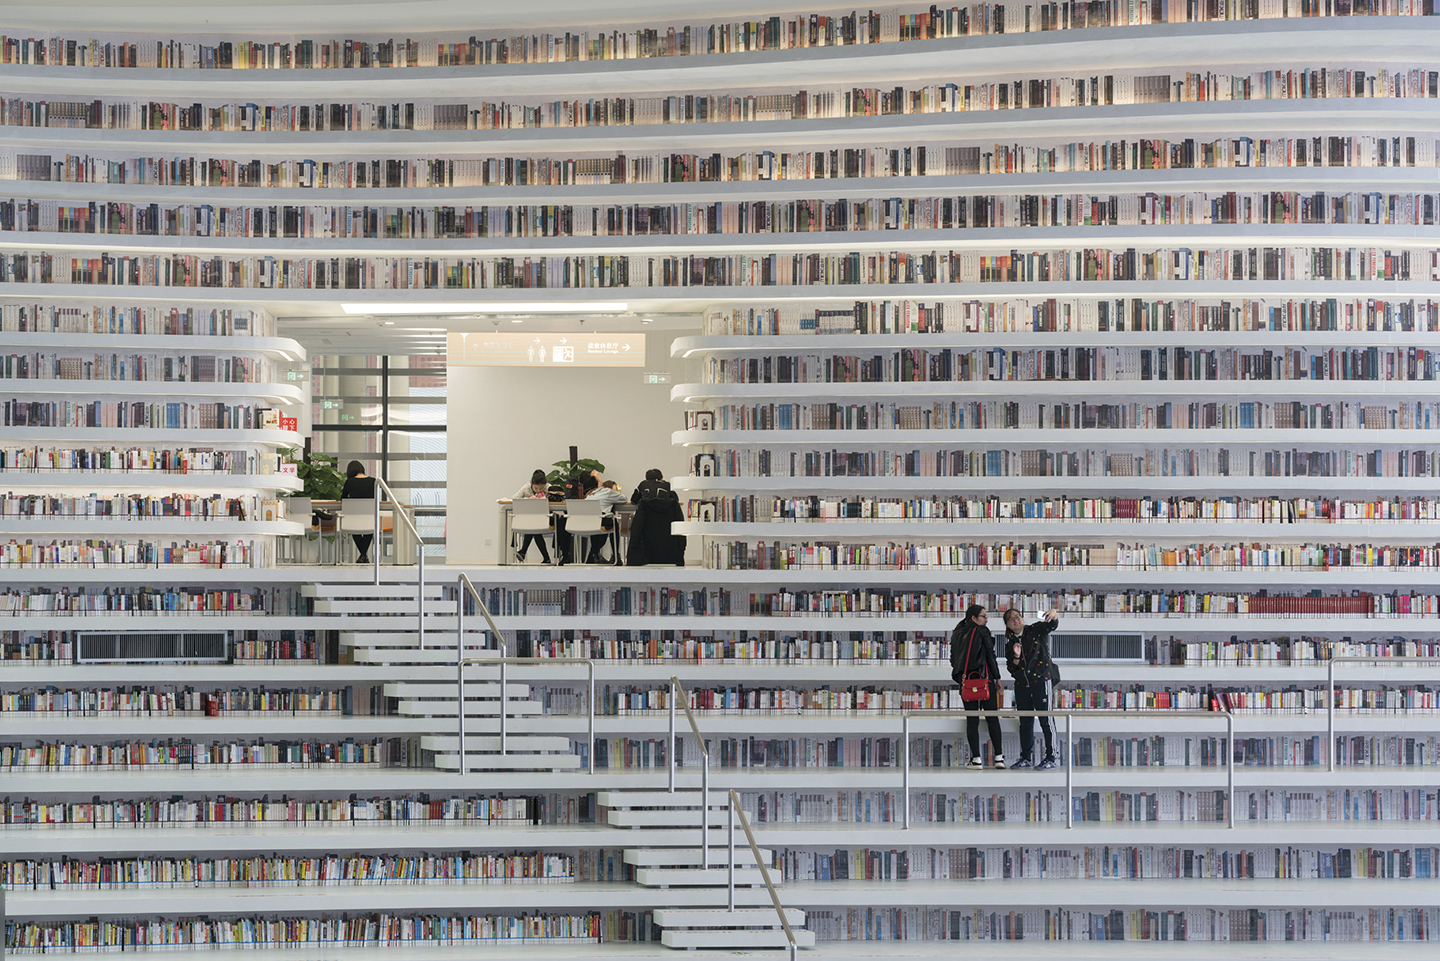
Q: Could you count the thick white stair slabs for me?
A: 14